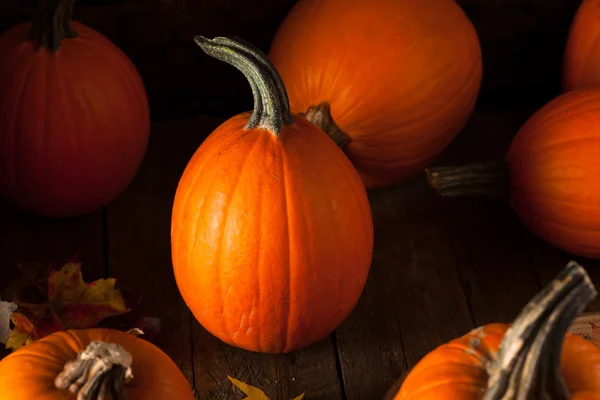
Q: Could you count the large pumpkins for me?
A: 7